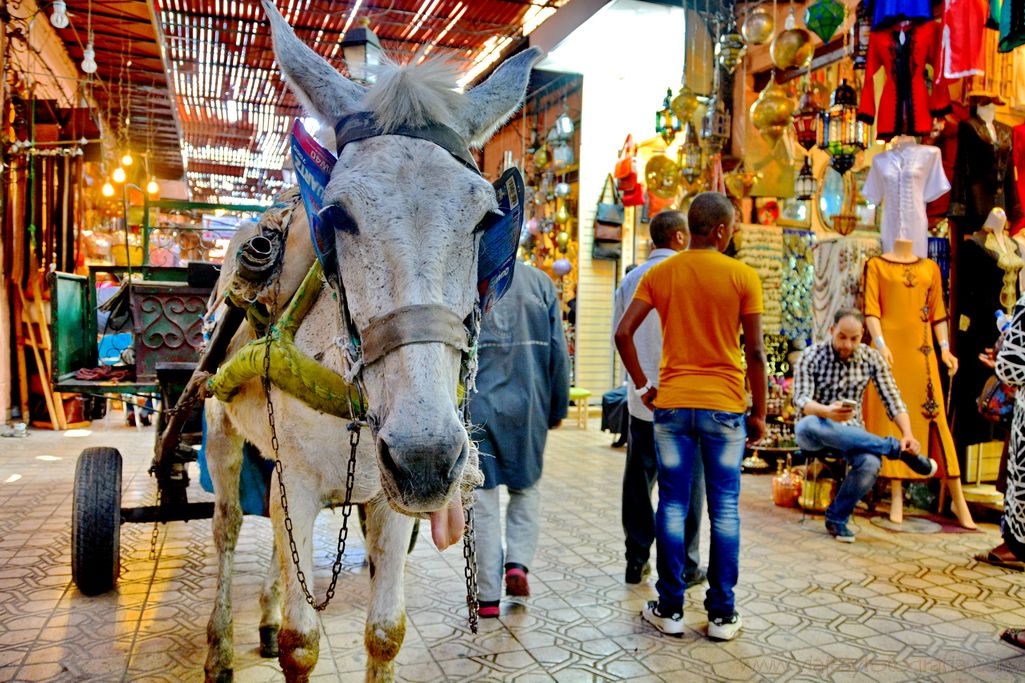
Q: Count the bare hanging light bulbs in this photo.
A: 6